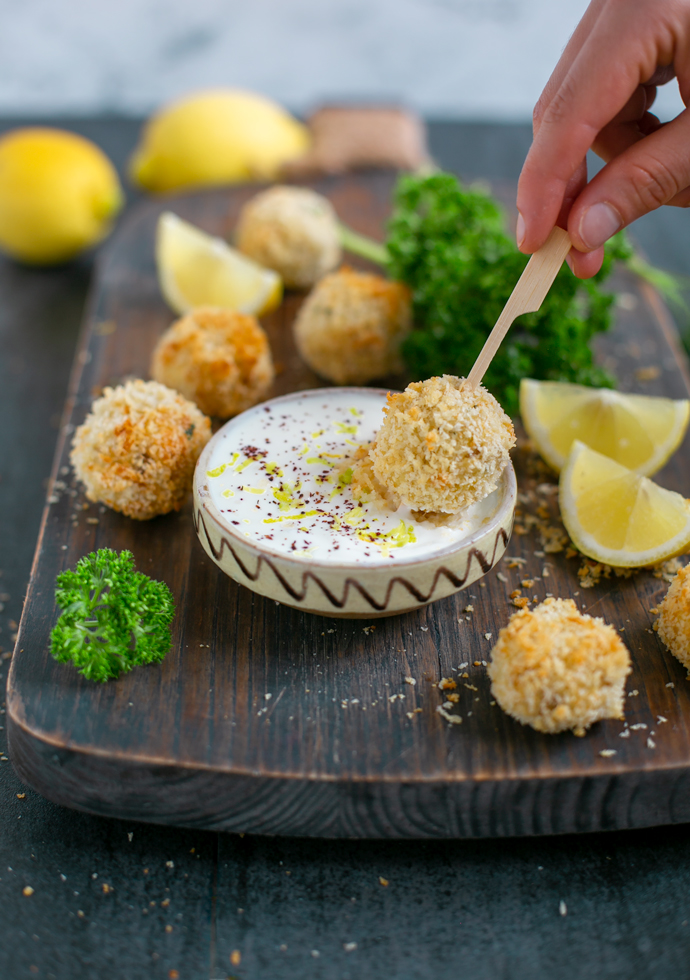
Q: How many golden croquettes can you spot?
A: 7